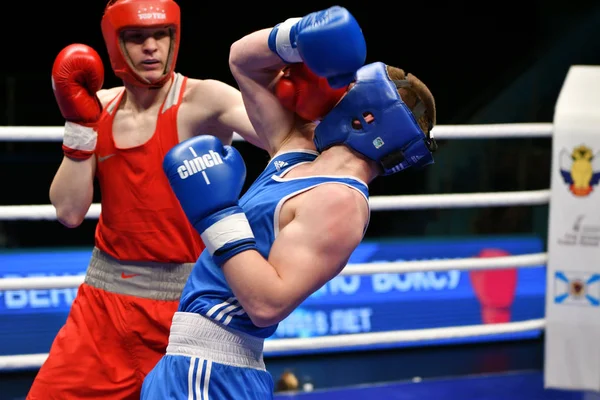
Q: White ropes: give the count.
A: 4